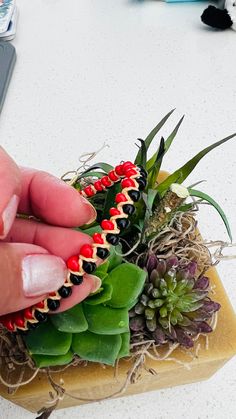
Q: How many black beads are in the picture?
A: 14